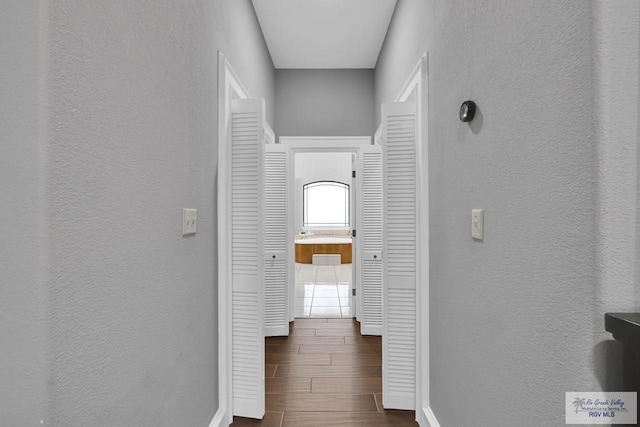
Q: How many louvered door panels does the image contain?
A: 4